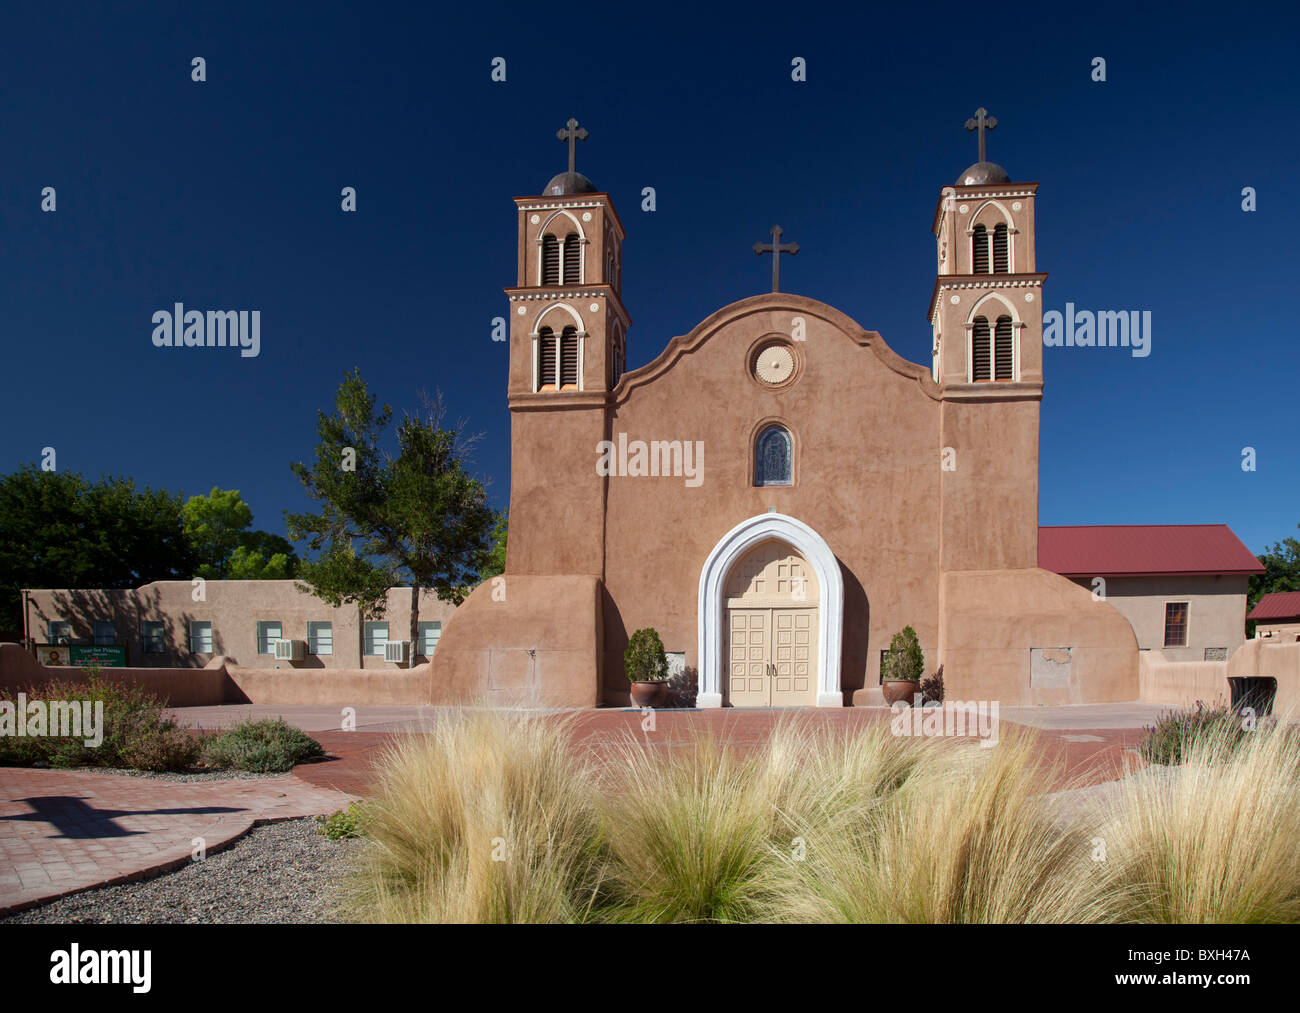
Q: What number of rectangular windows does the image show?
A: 9